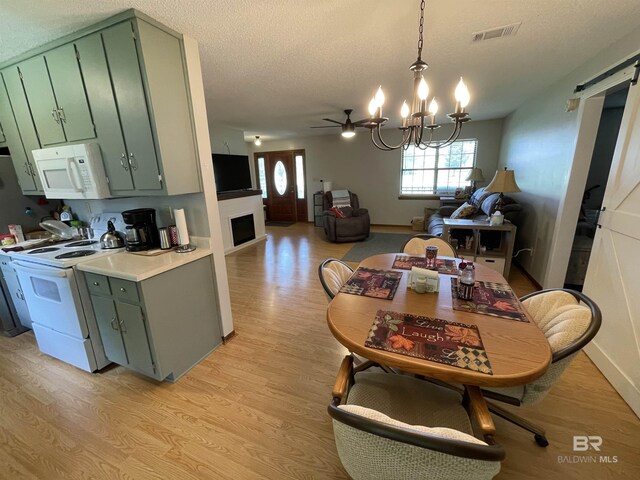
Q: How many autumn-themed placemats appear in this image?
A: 4